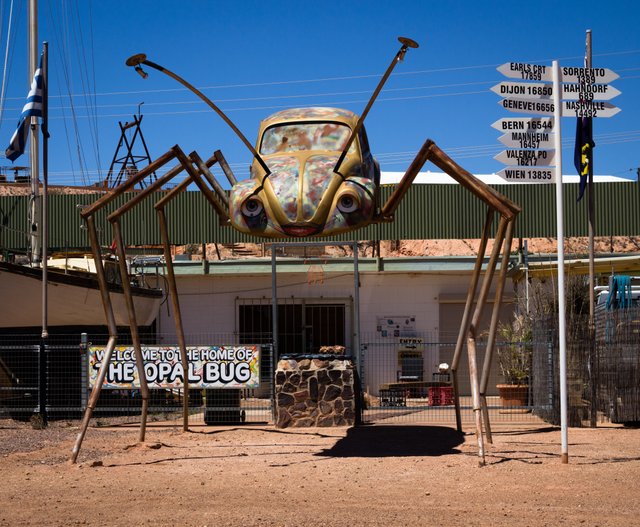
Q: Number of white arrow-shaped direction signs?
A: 10